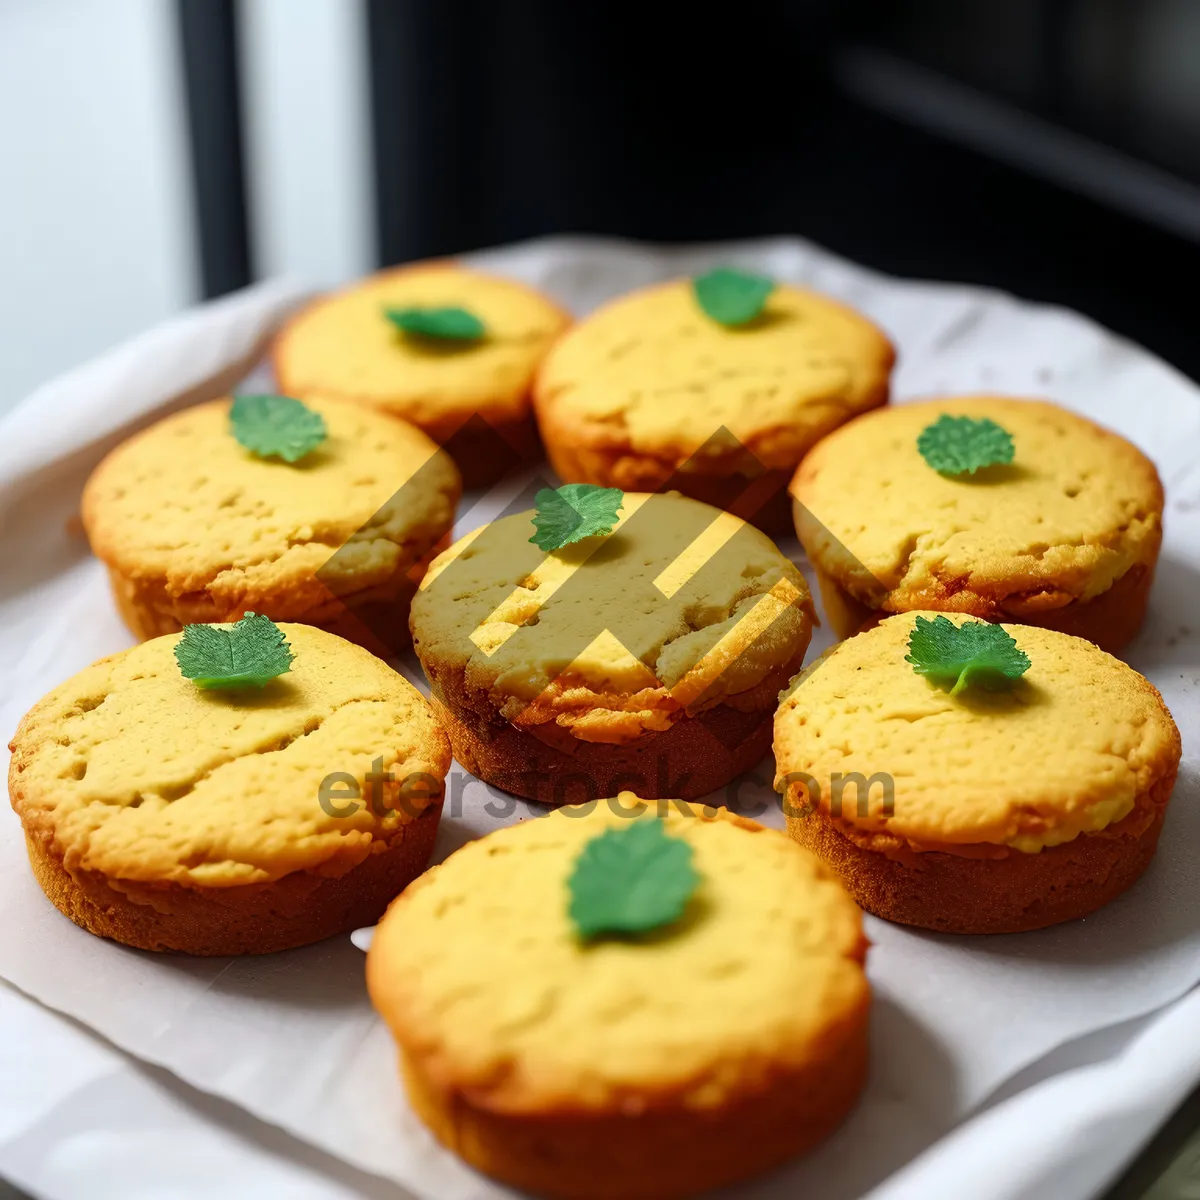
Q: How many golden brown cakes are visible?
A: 8